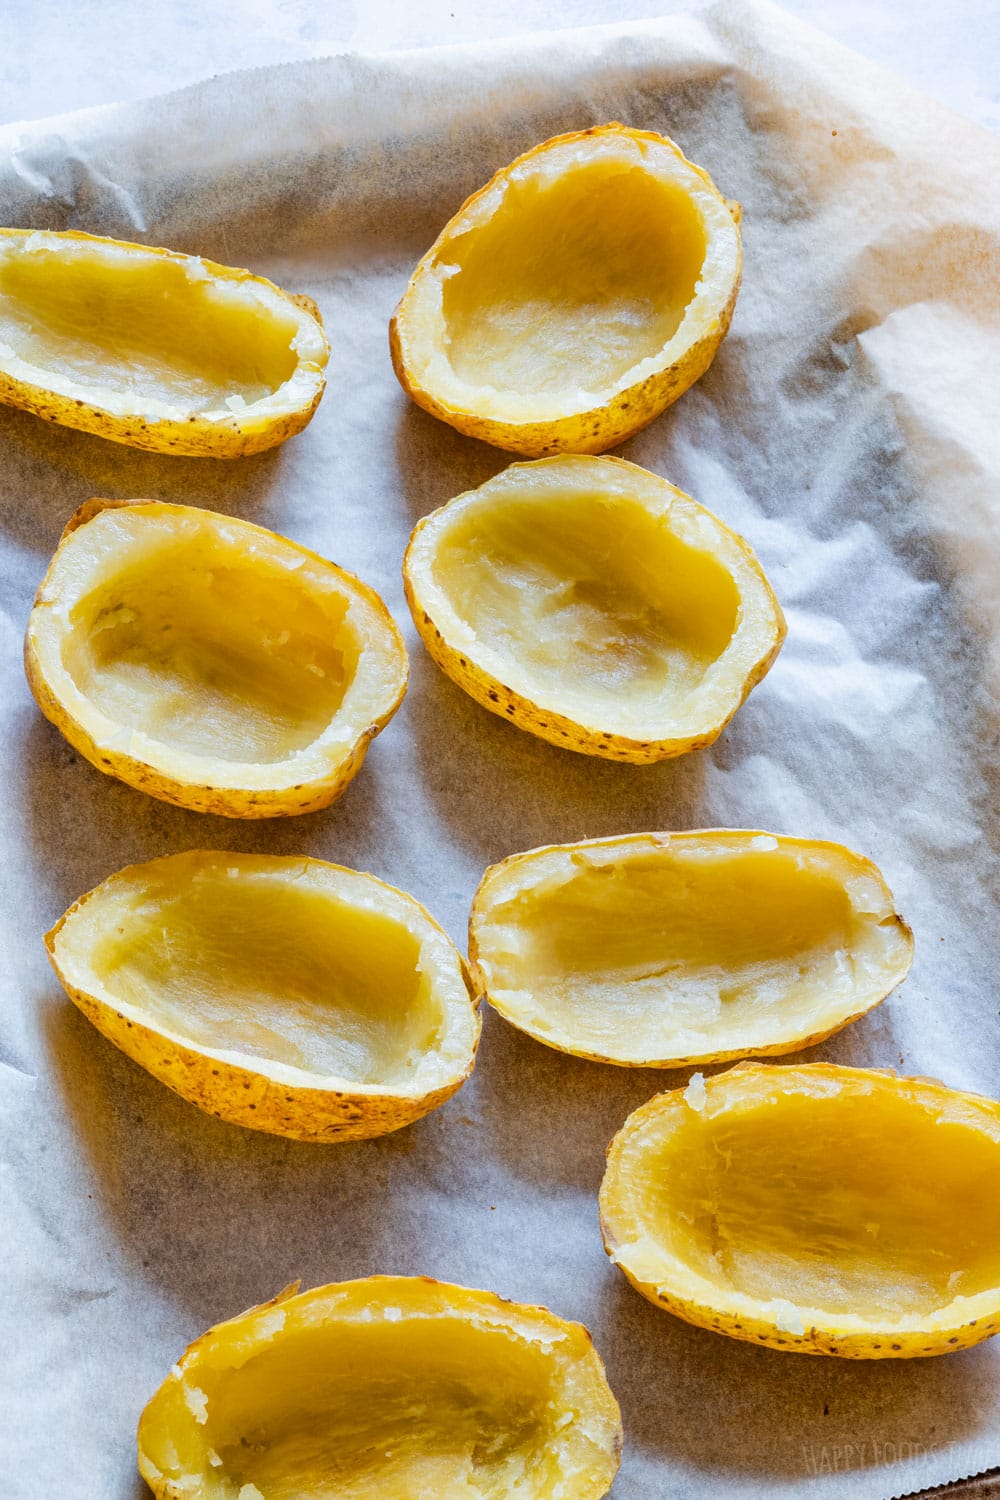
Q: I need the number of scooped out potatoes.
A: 8